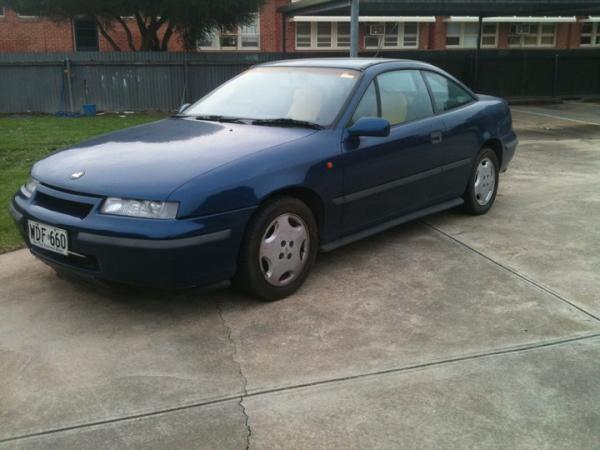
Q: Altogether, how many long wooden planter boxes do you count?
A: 0